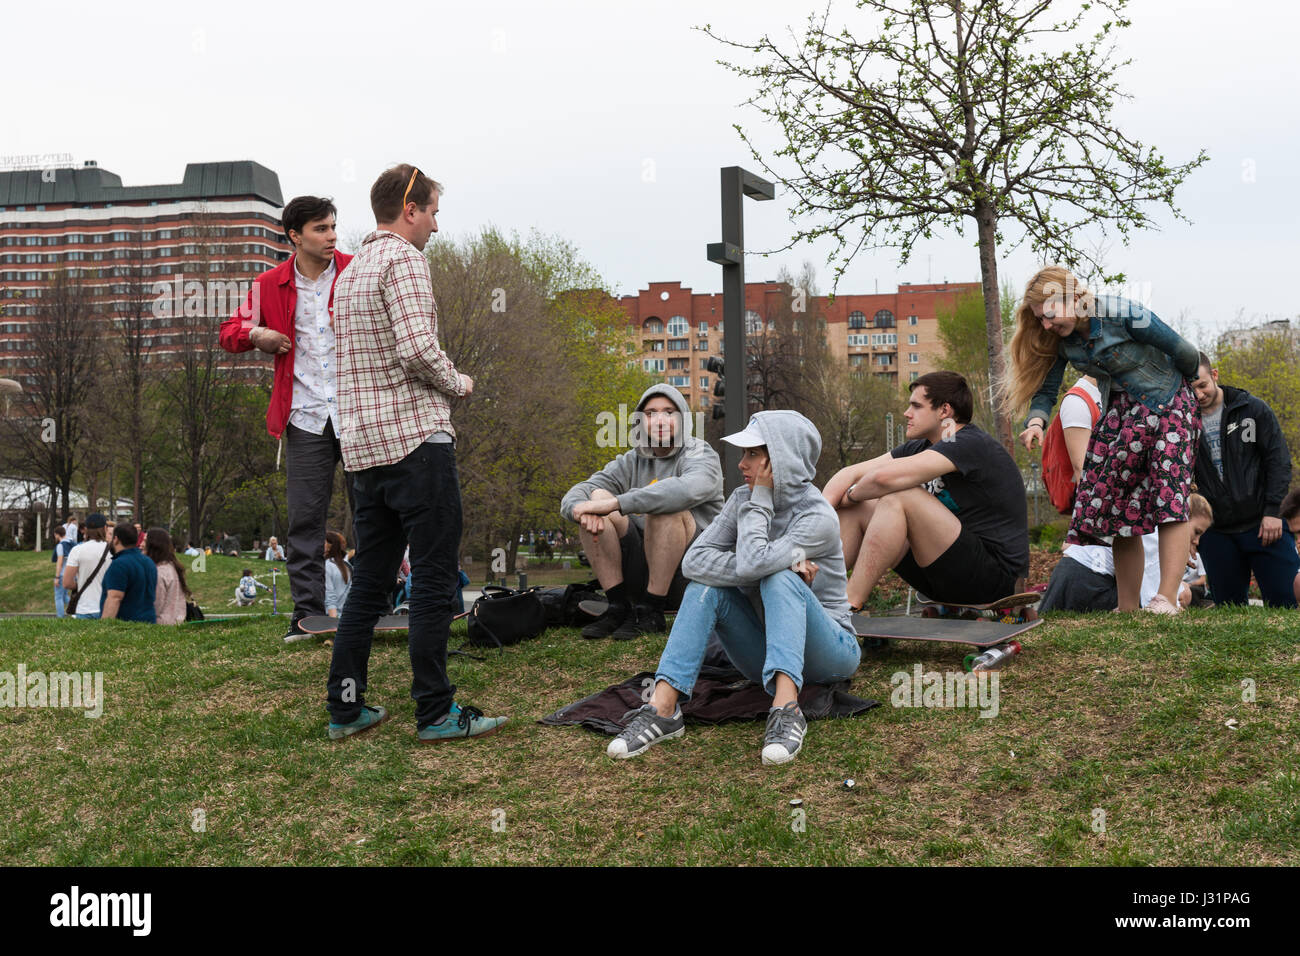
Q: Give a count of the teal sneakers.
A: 2